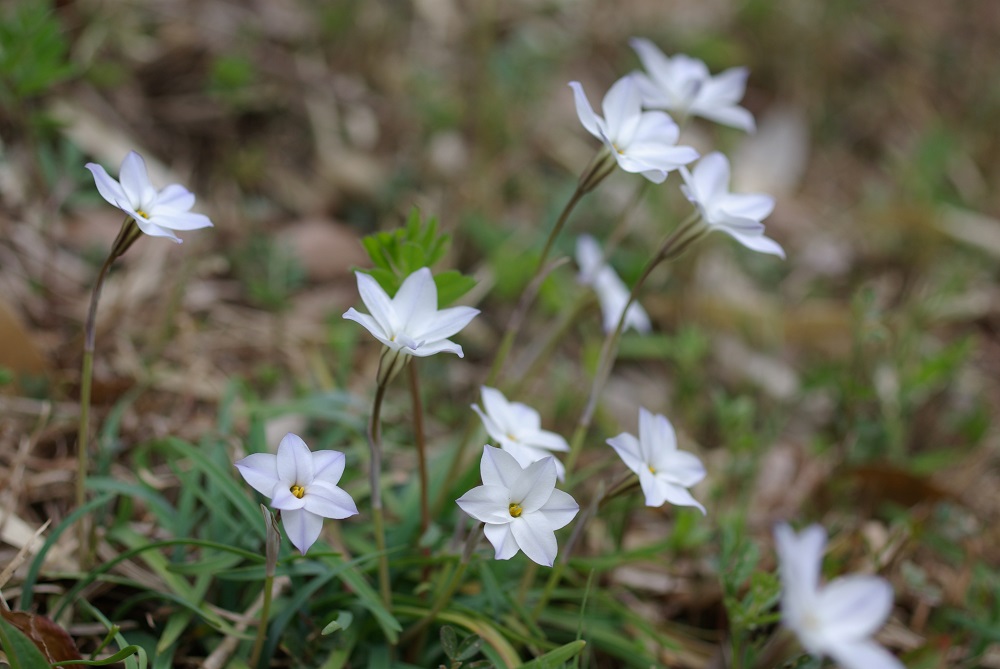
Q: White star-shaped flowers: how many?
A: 11